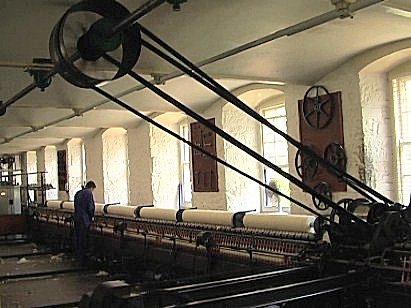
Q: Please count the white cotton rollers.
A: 7